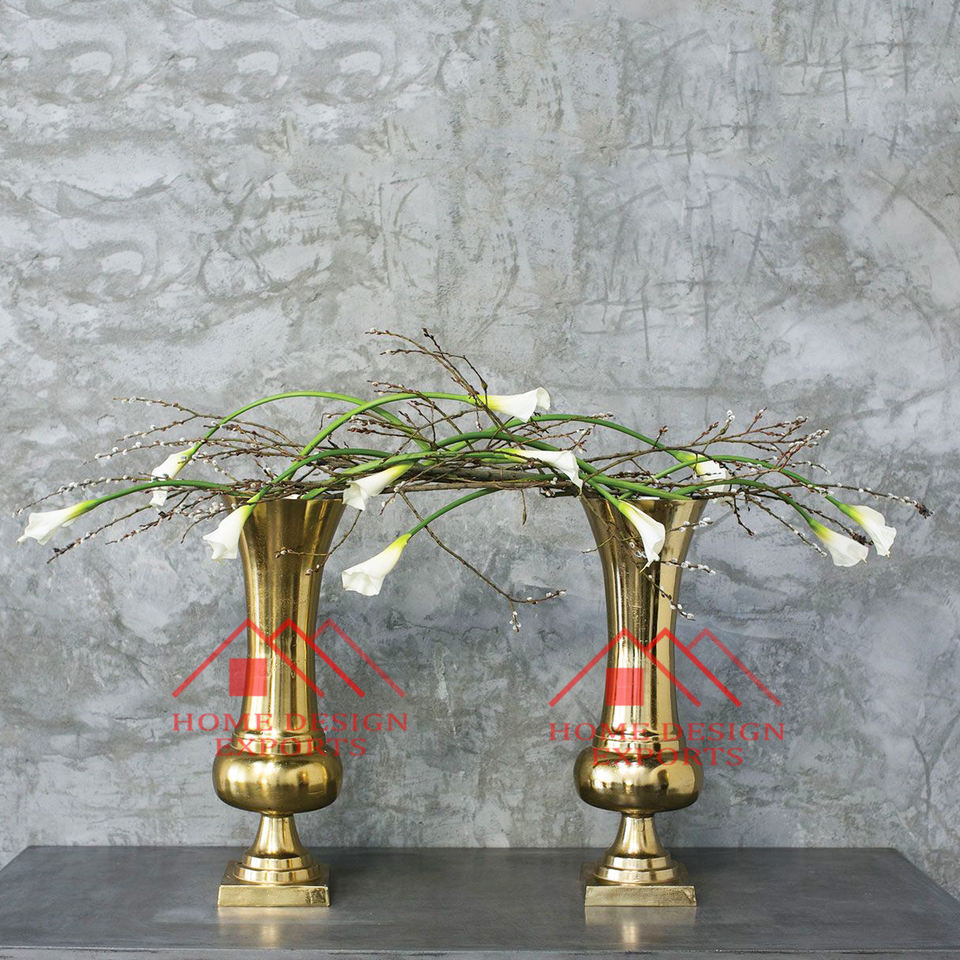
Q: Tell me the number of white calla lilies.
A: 11